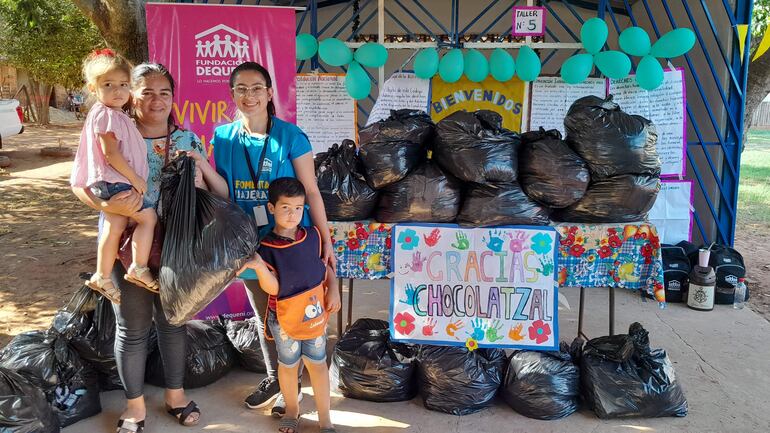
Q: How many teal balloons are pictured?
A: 15